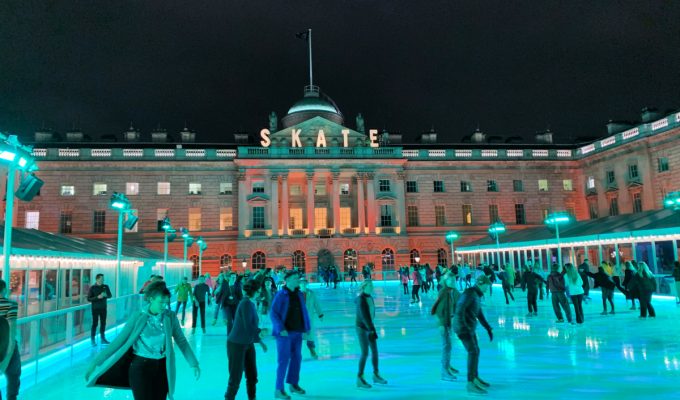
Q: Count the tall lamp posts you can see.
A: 9